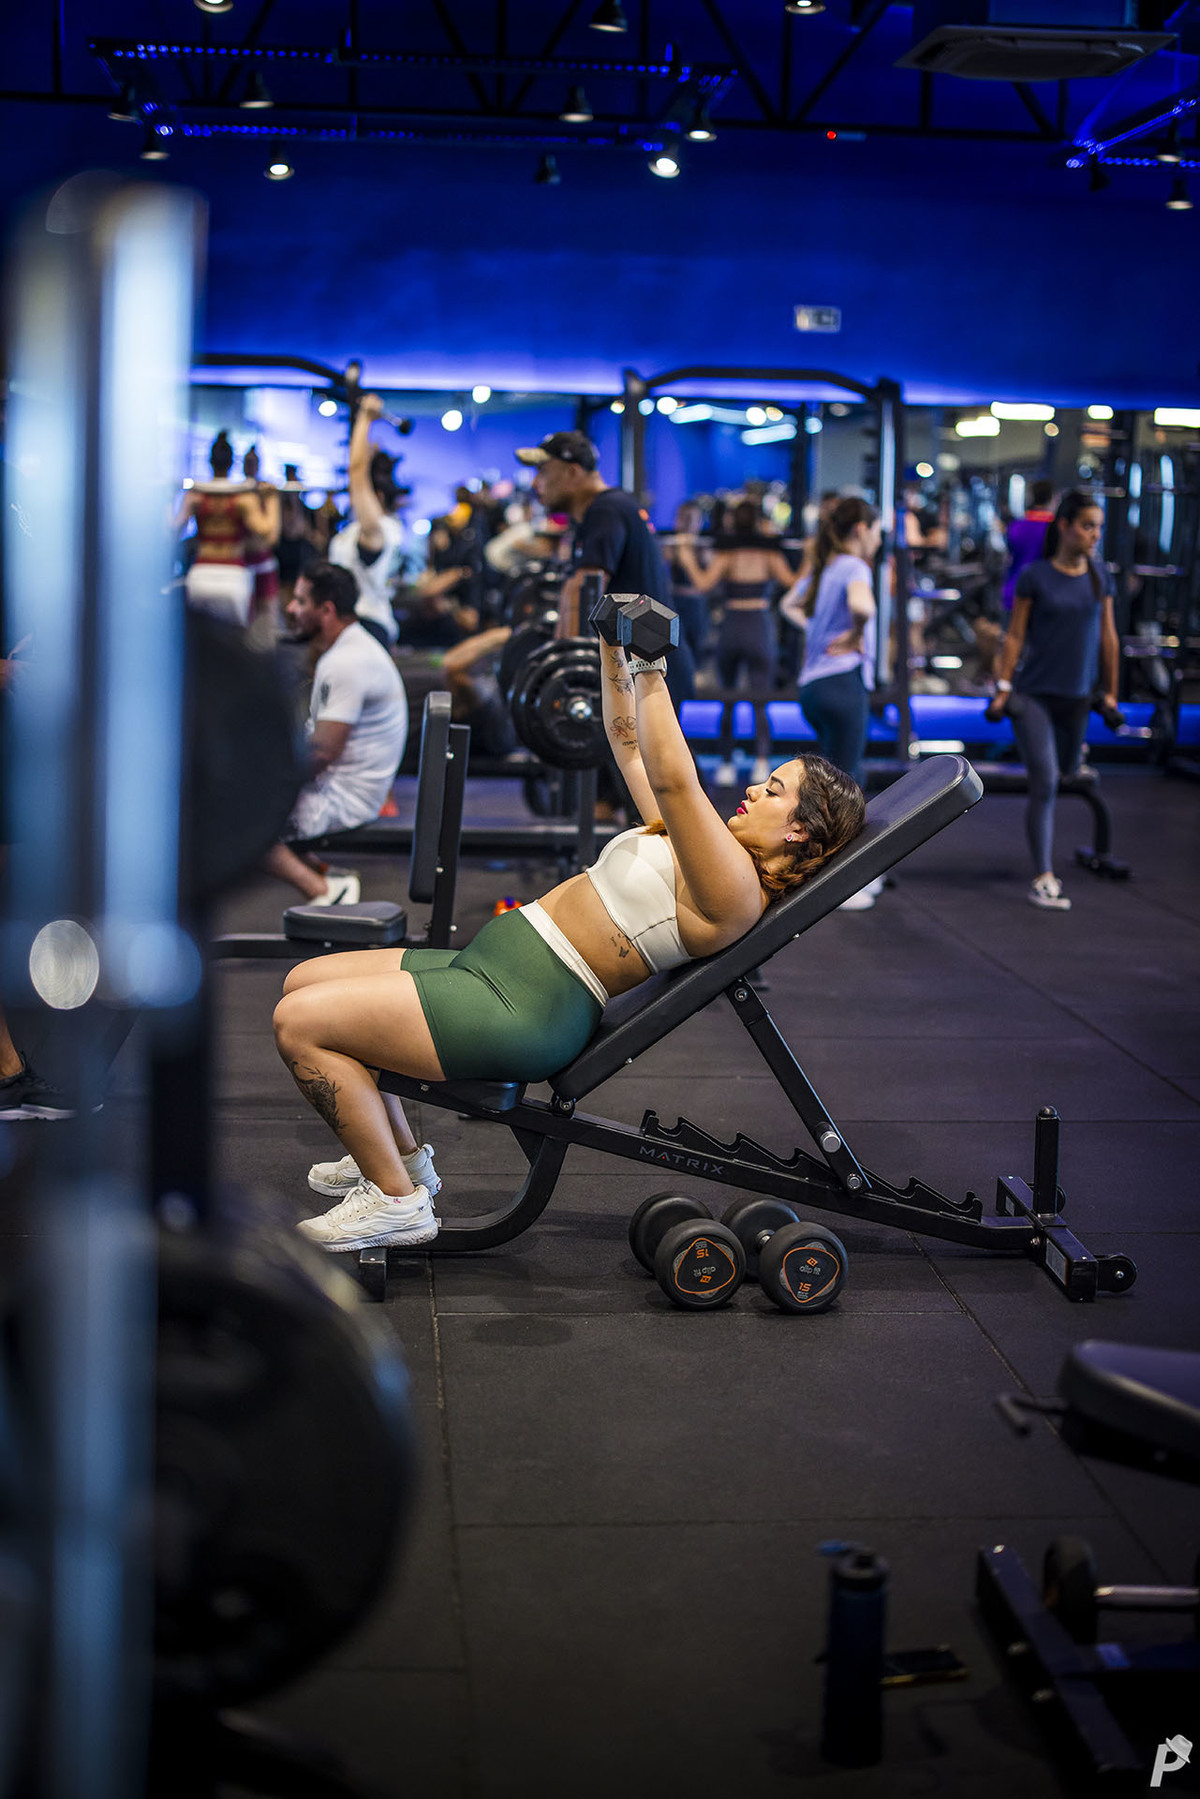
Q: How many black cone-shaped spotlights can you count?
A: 14